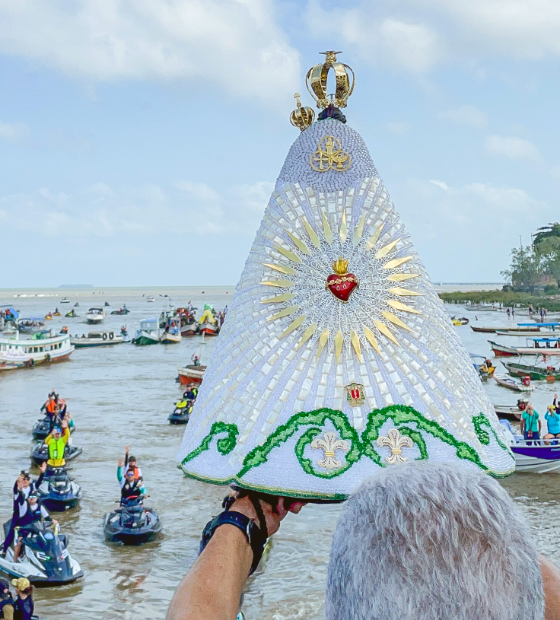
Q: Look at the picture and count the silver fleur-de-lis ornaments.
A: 2